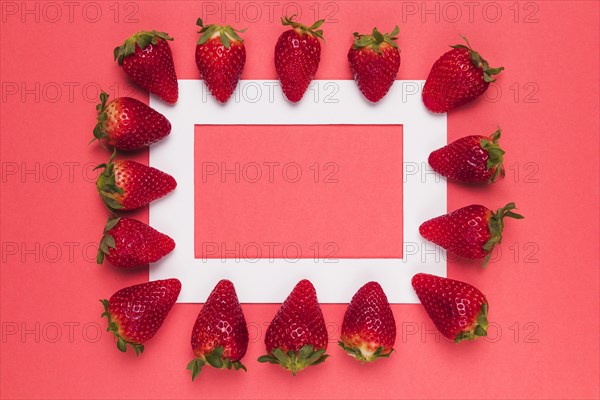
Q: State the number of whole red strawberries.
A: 15